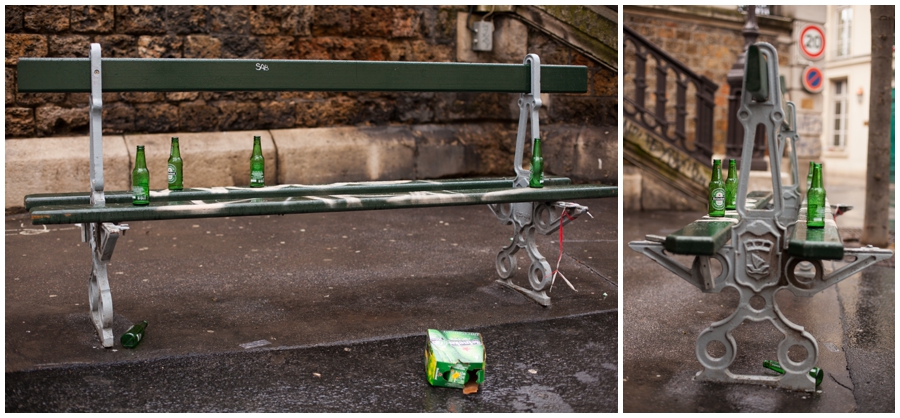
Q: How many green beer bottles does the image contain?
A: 10